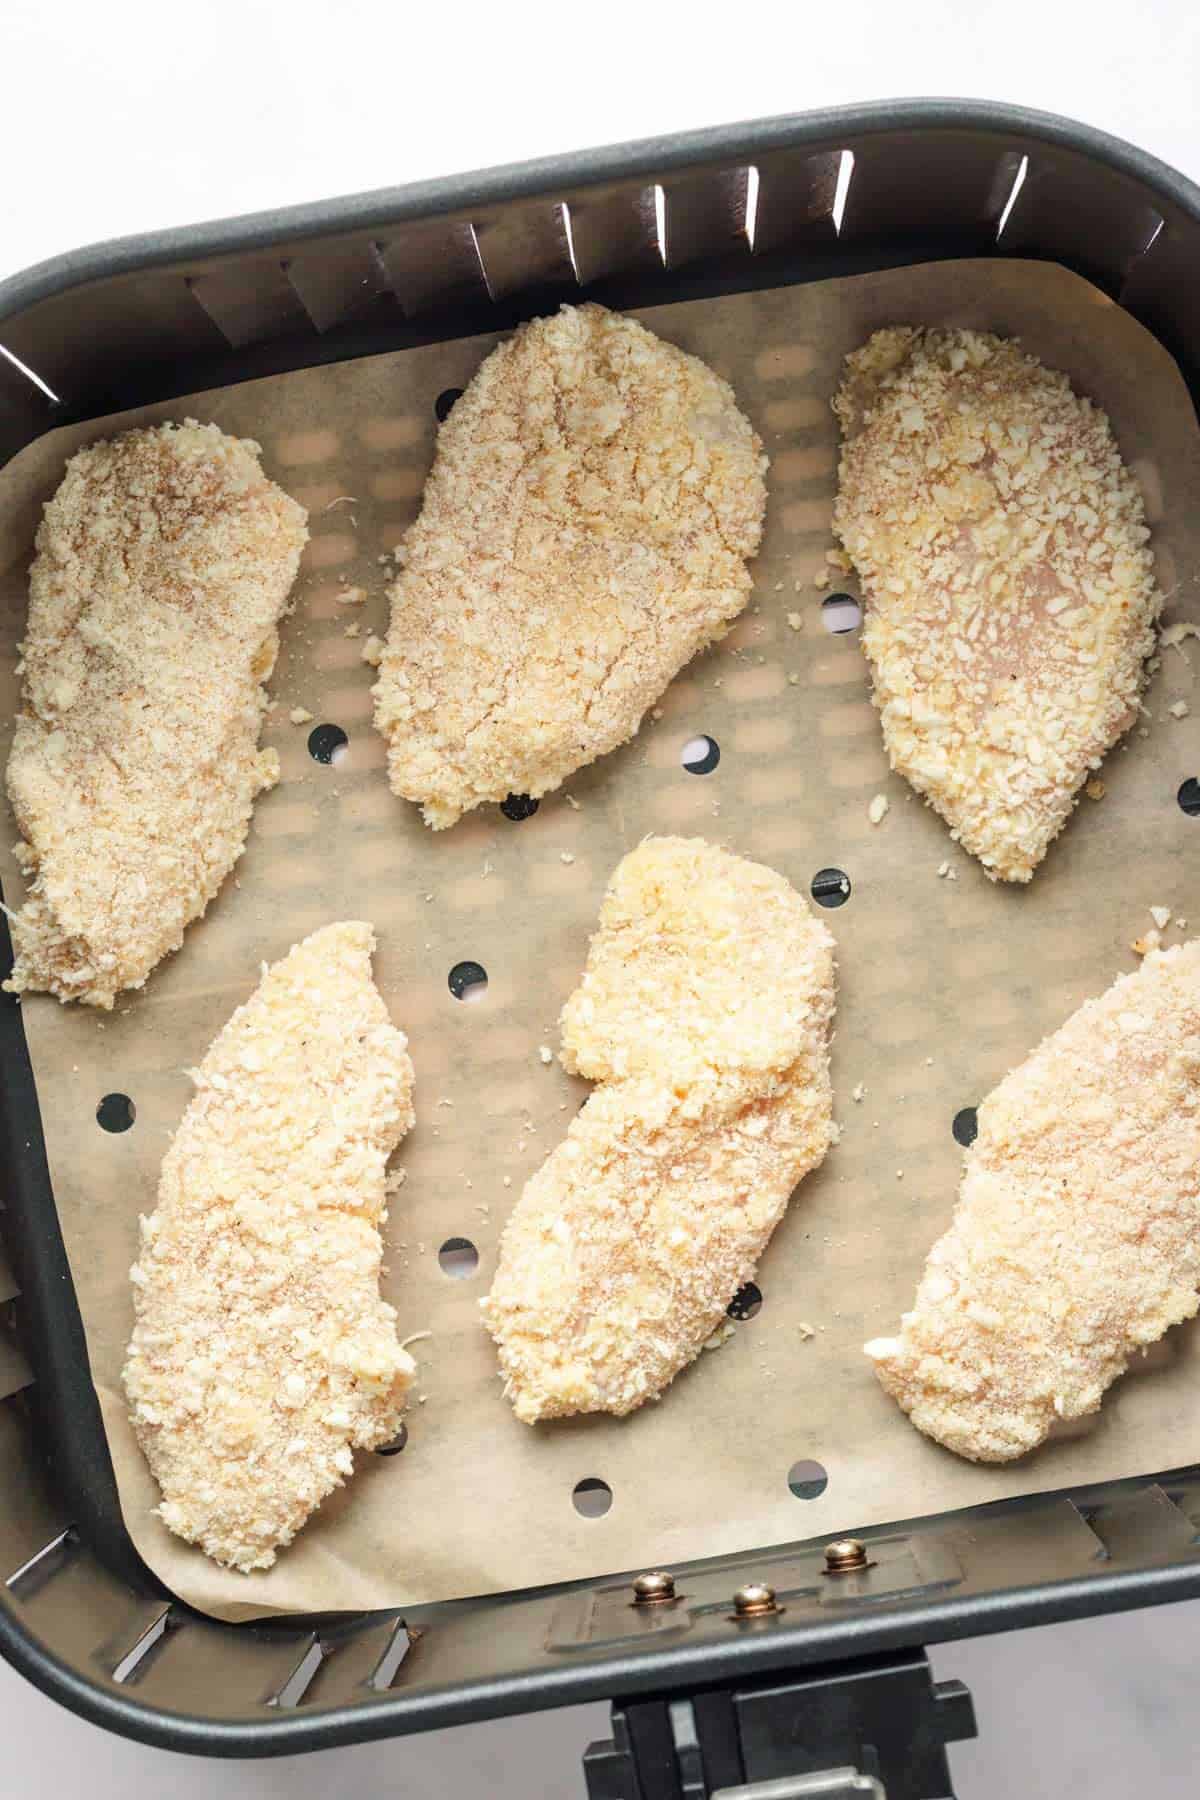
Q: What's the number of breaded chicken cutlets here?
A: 6